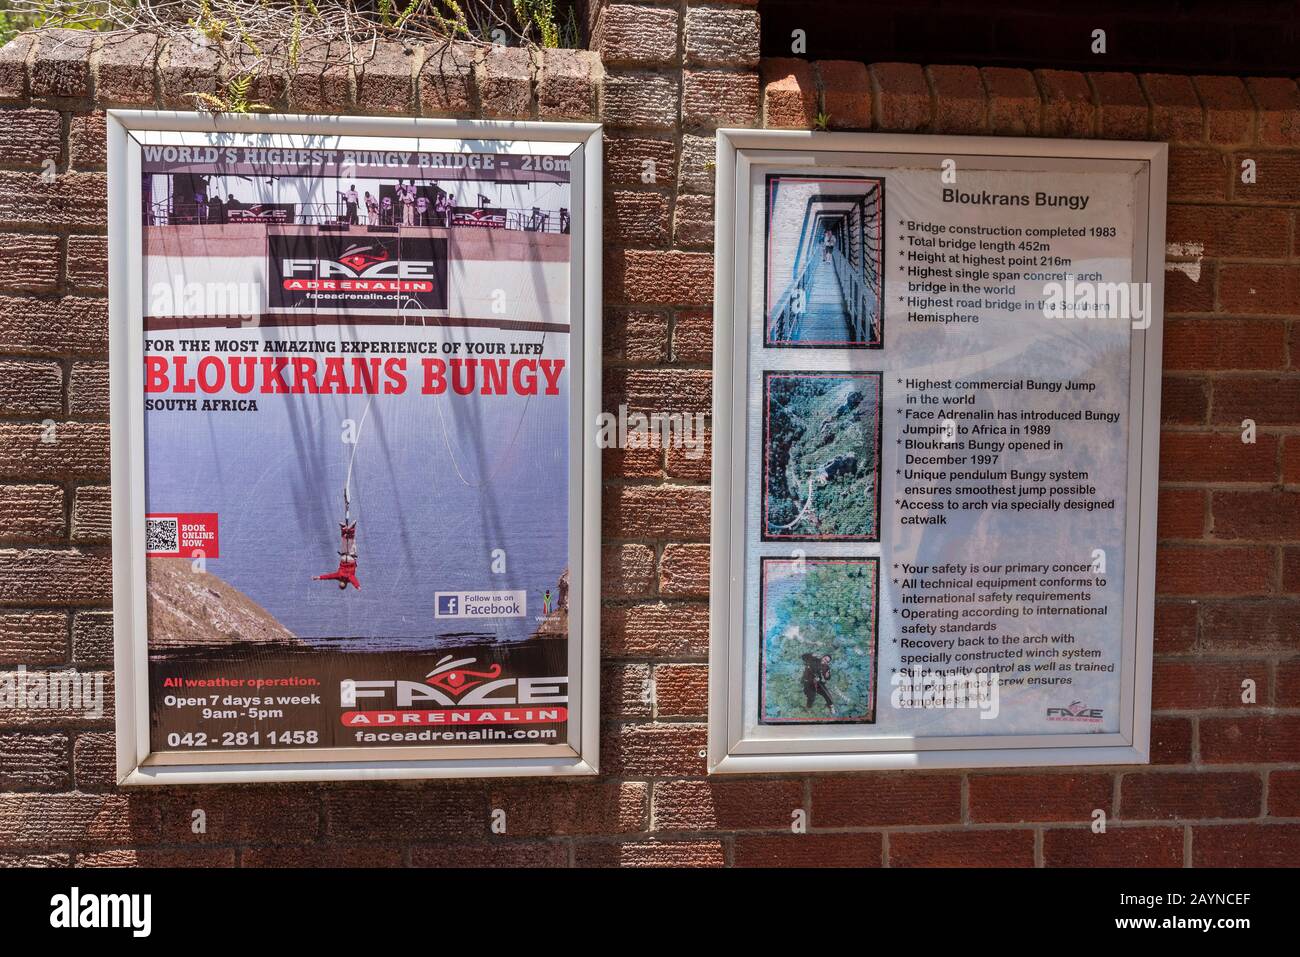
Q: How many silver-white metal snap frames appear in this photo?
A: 2